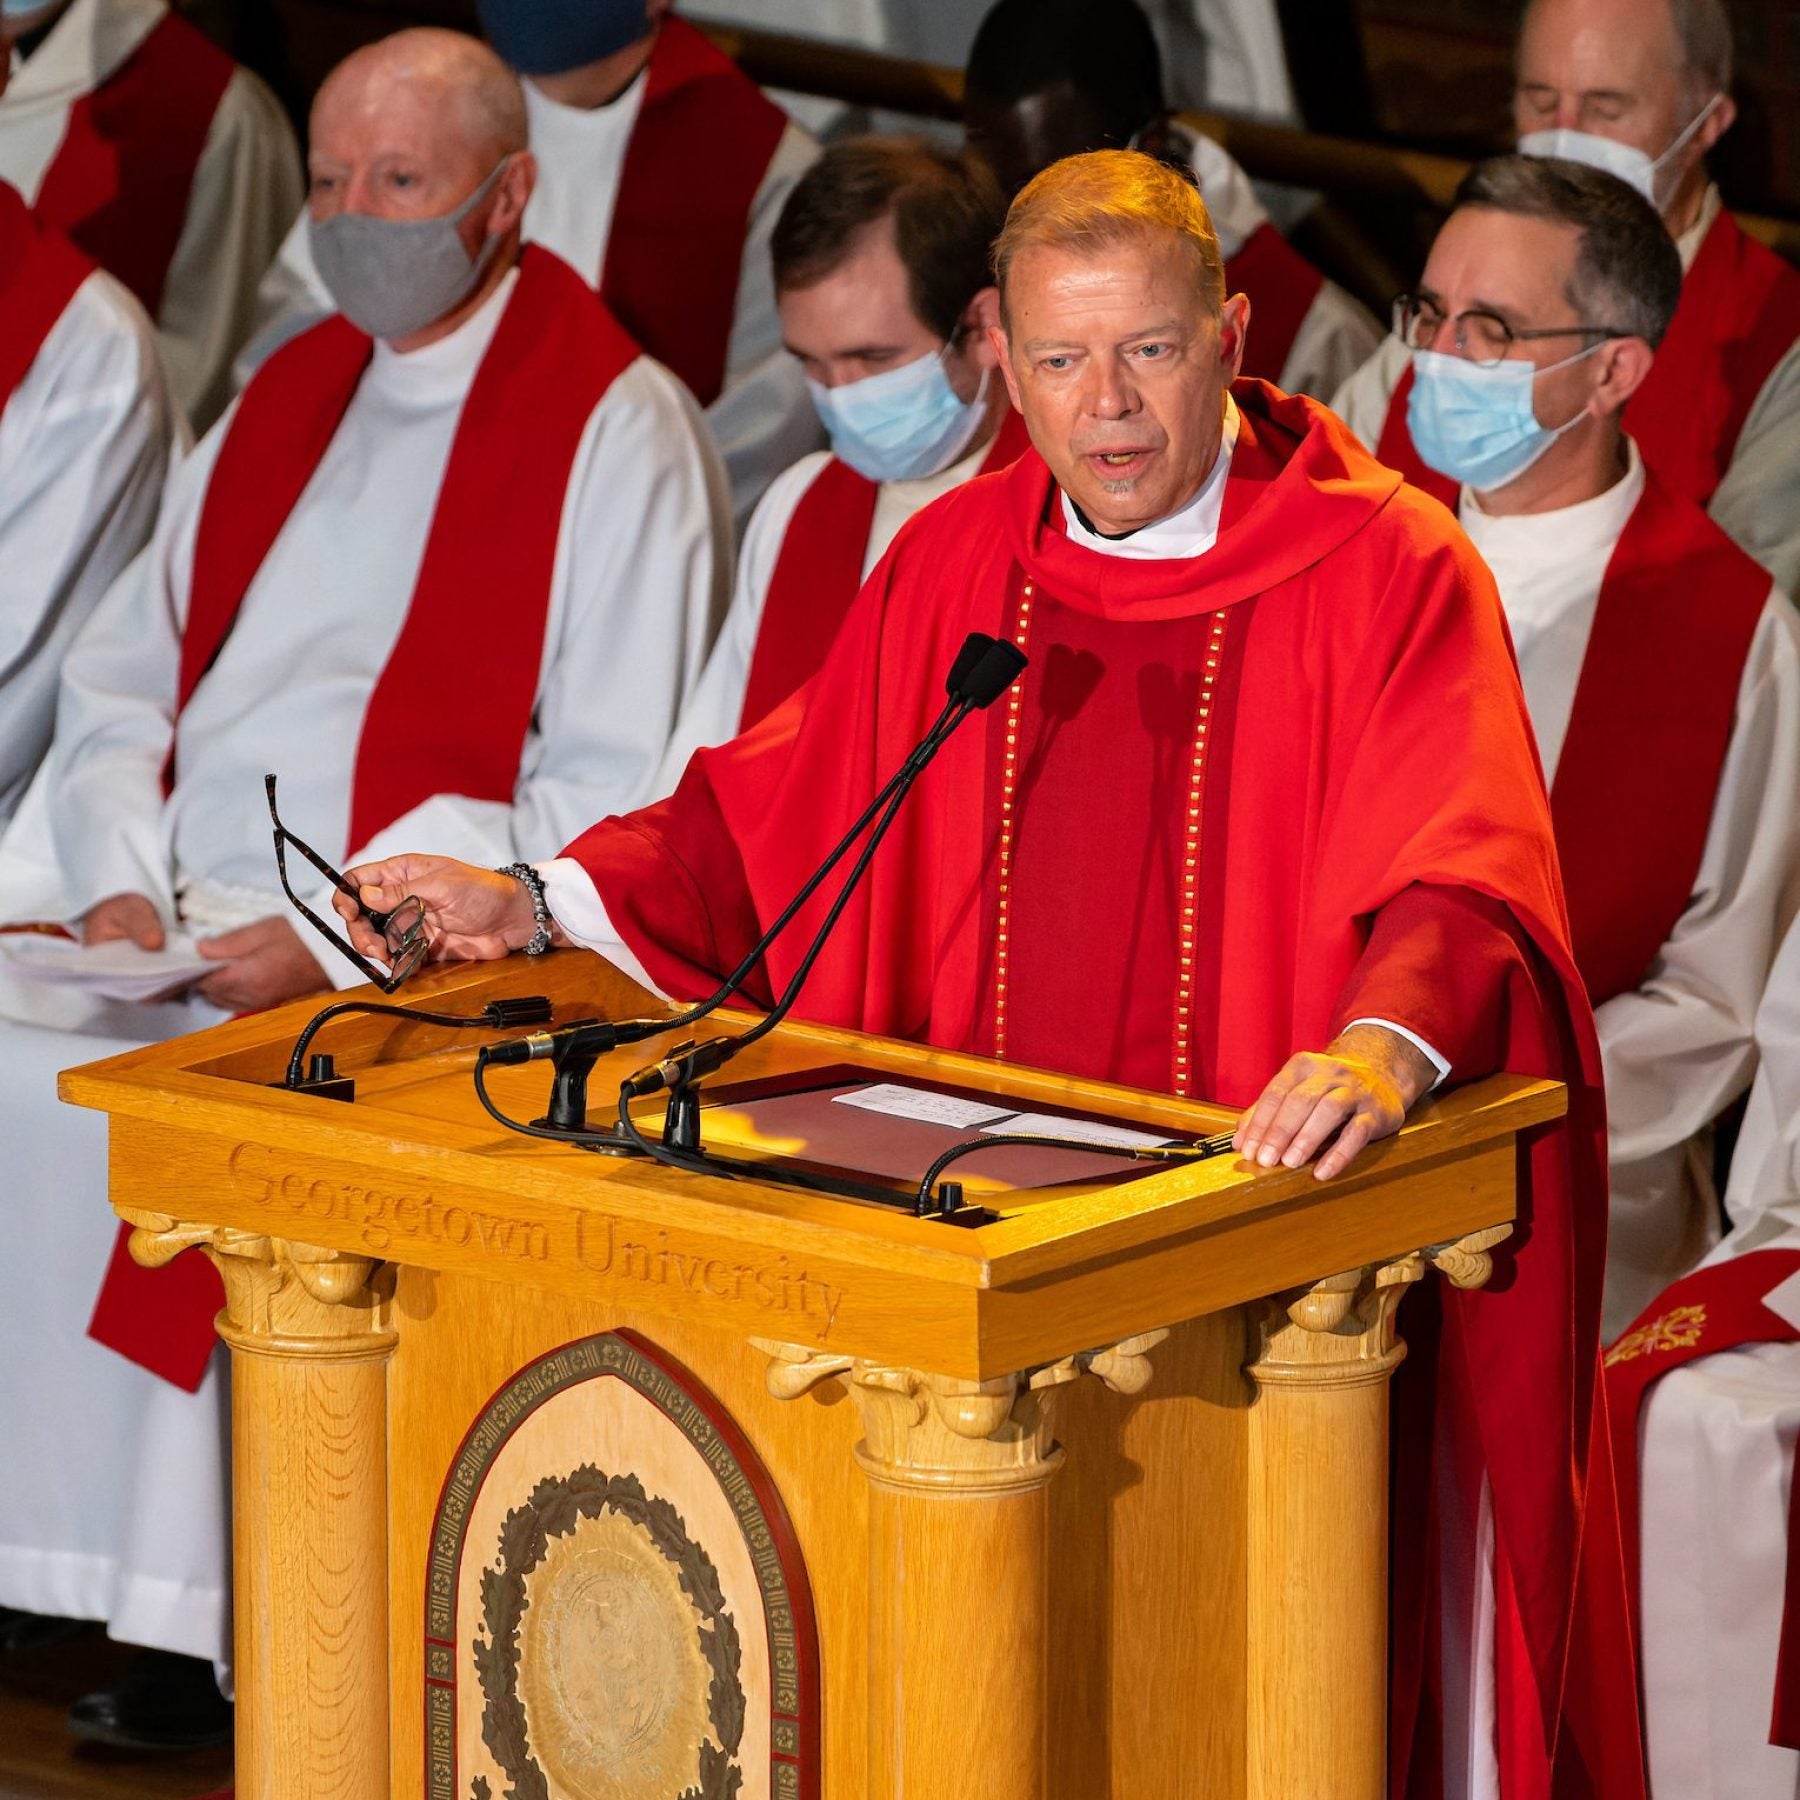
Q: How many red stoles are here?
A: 9